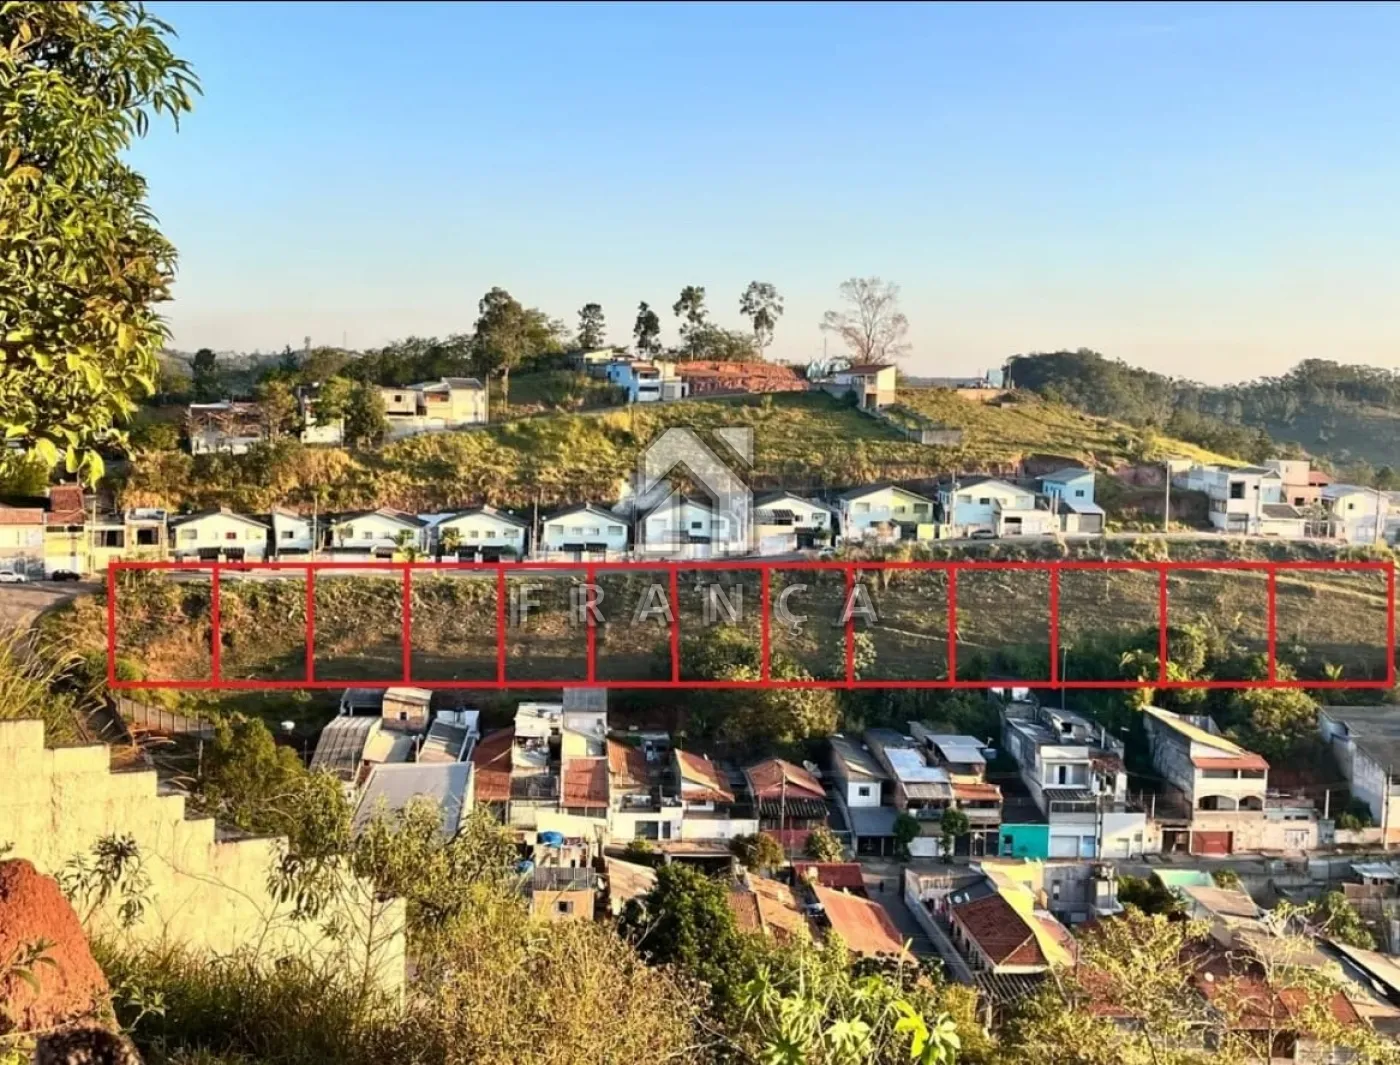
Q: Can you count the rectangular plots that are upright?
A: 13